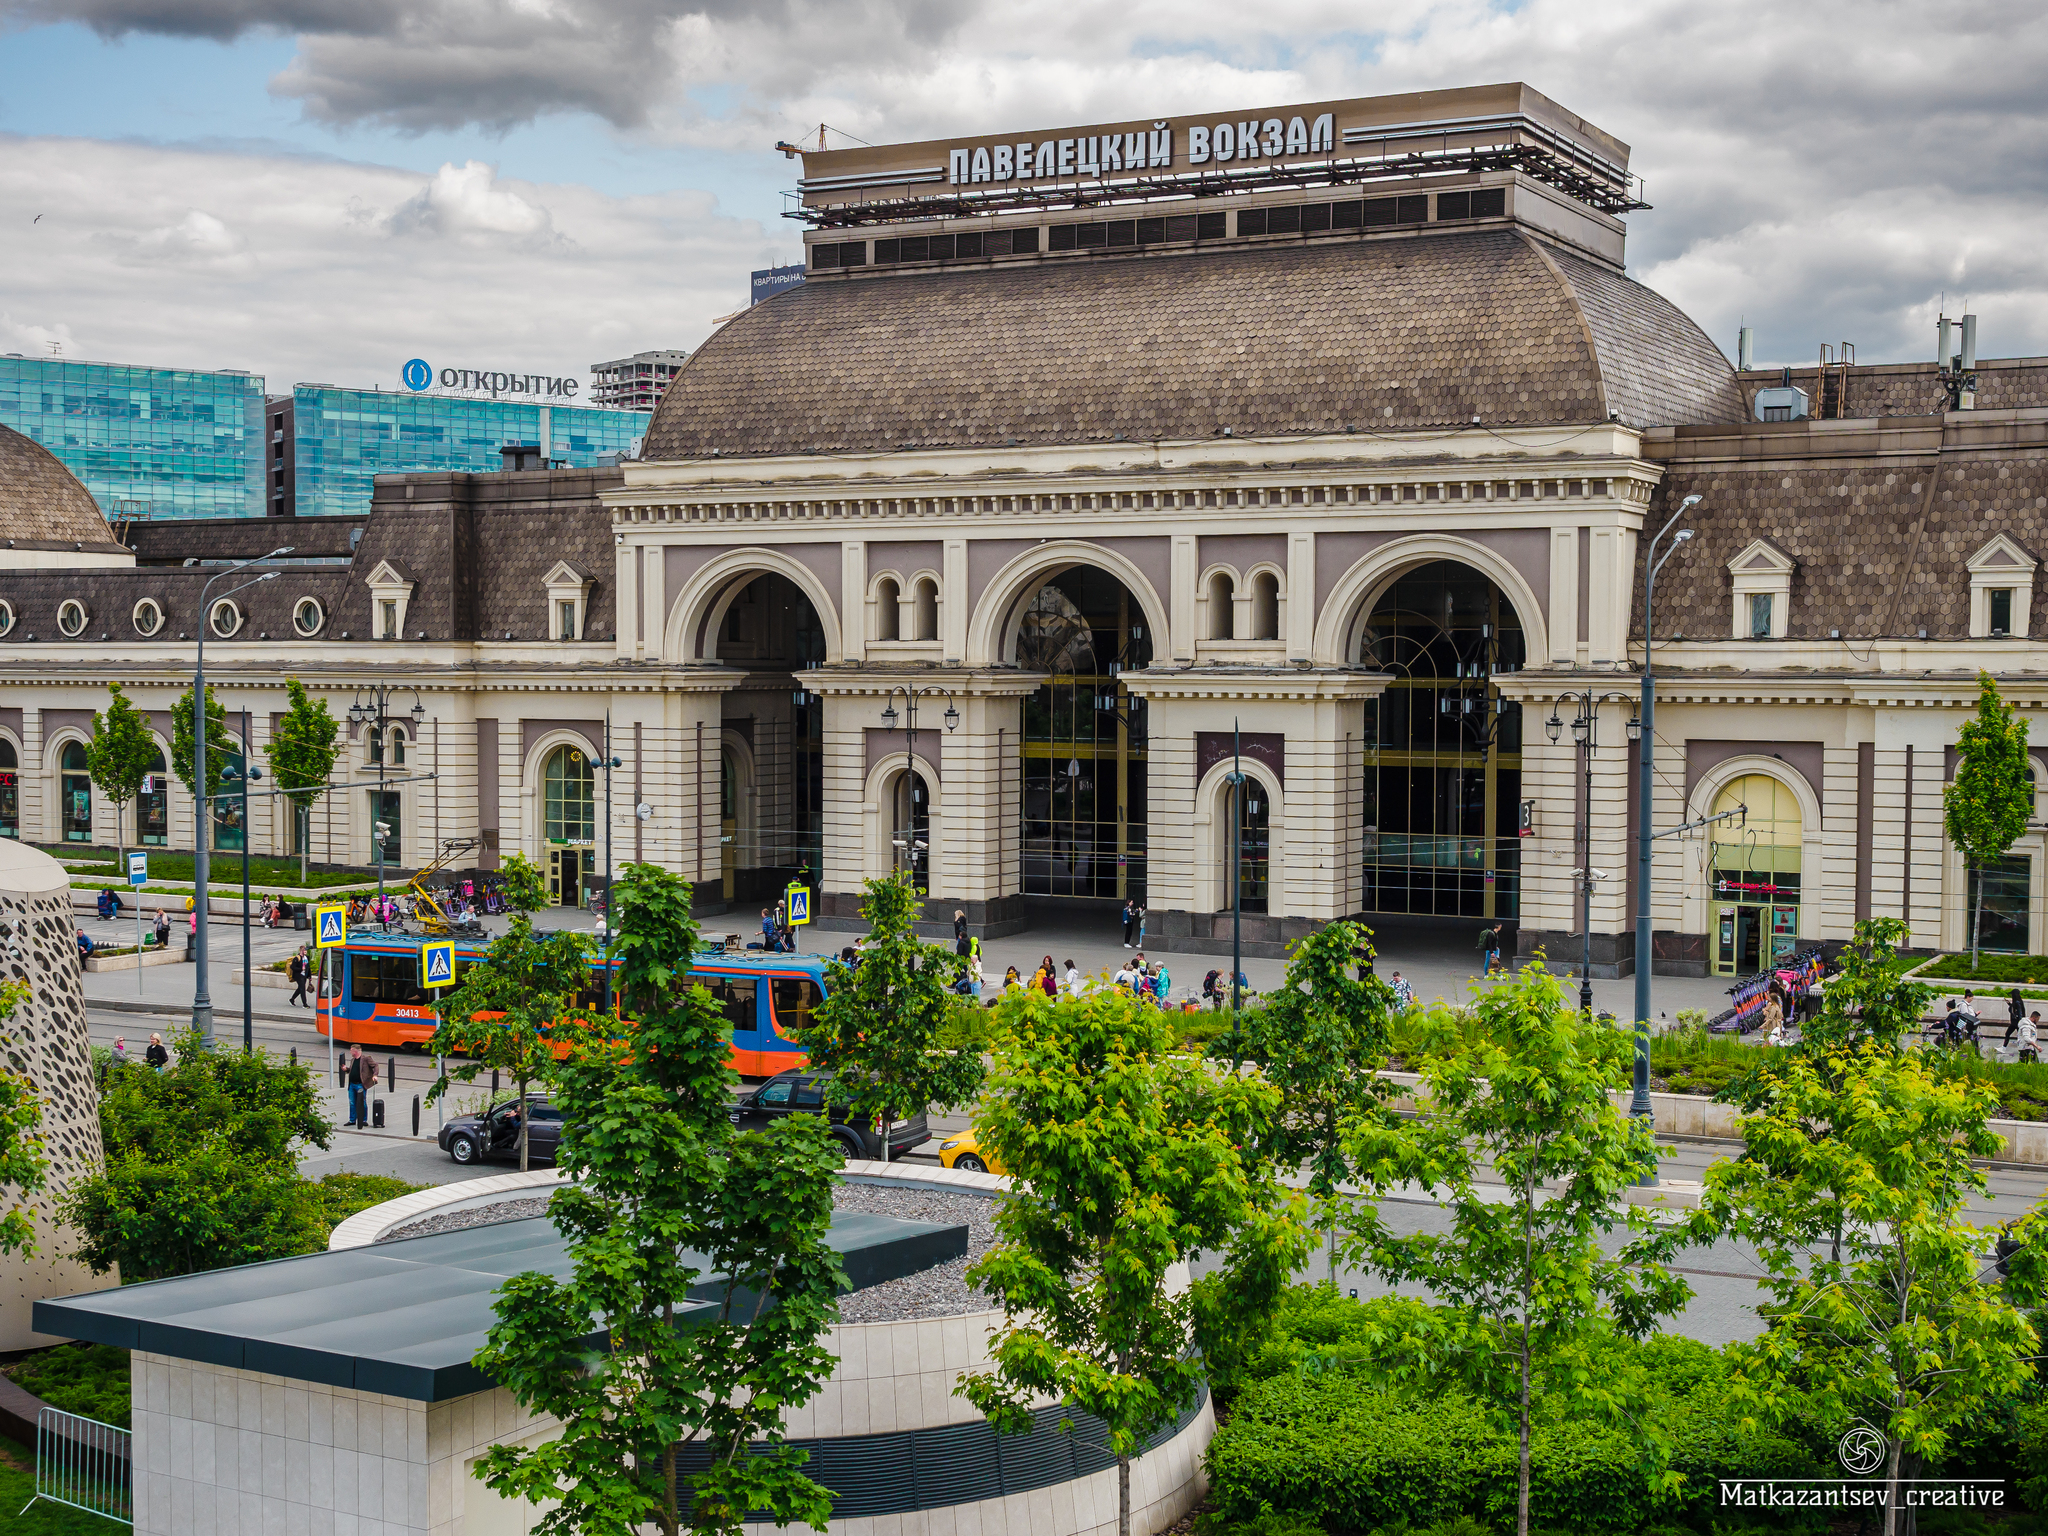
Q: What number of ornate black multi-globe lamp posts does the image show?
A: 3